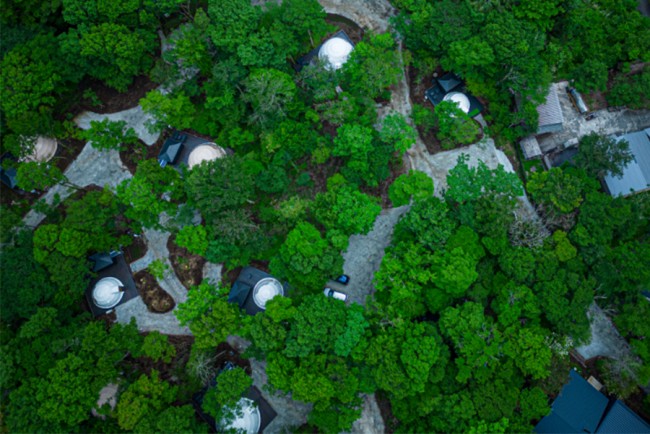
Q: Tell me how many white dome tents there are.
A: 7